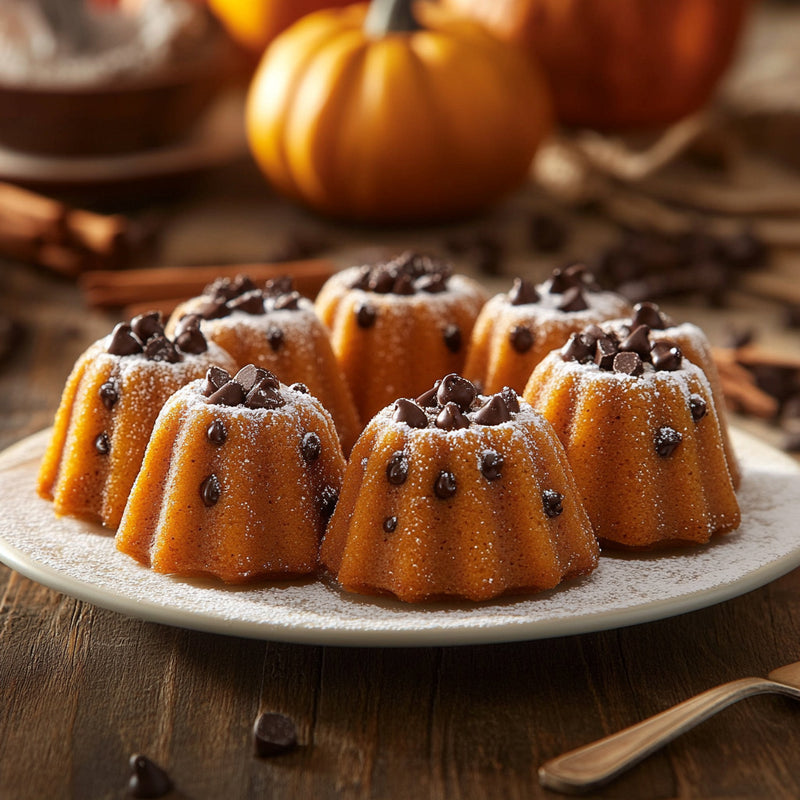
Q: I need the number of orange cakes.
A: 8